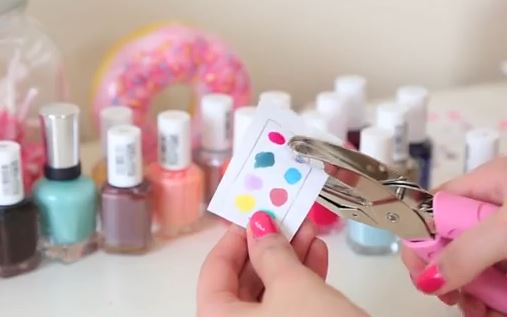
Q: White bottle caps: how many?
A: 14